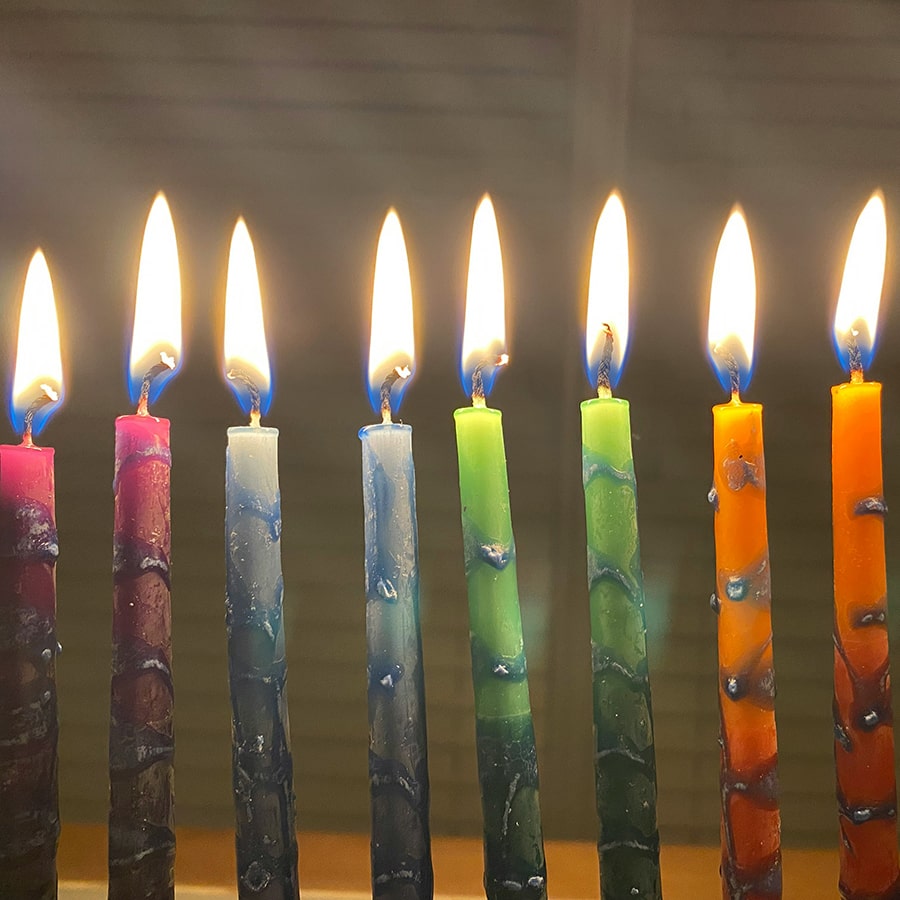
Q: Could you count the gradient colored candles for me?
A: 8